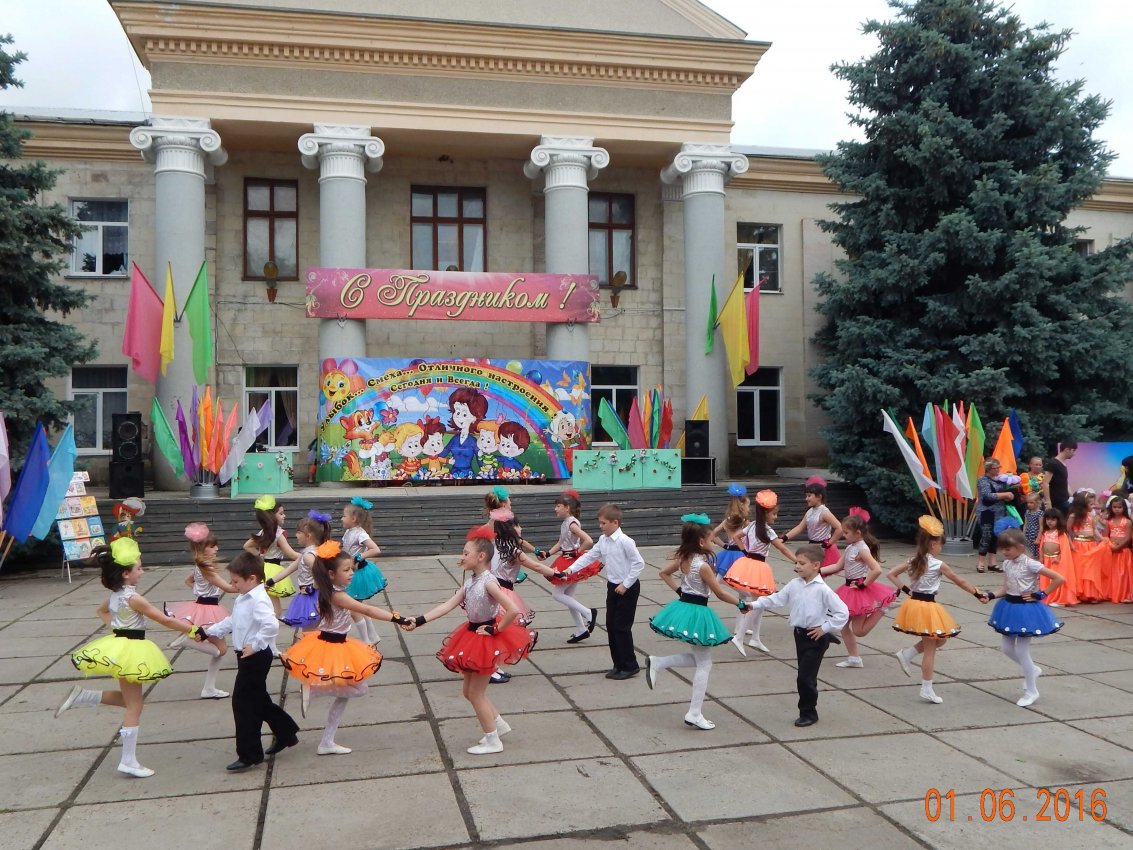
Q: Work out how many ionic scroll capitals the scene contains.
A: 4